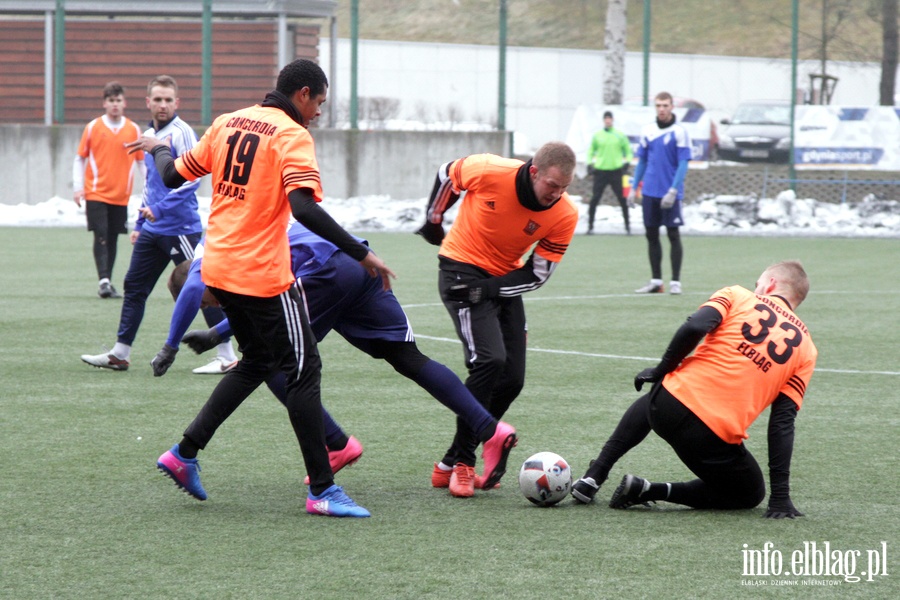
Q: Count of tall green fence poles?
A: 6